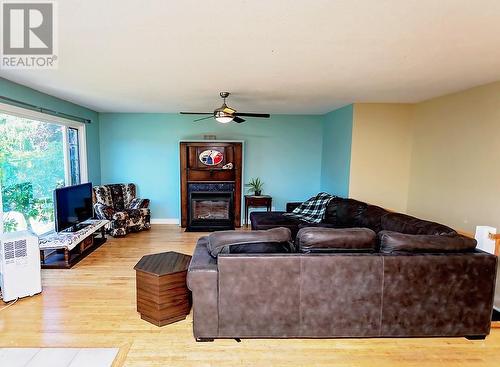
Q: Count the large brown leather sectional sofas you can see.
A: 1